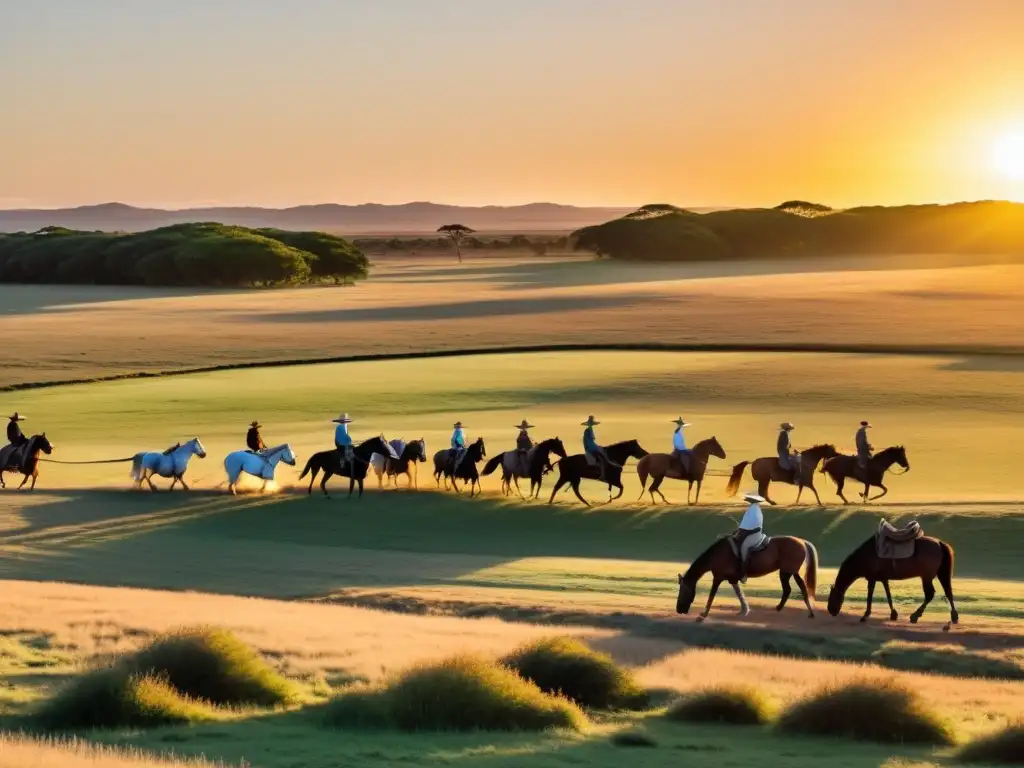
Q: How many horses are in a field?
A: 13